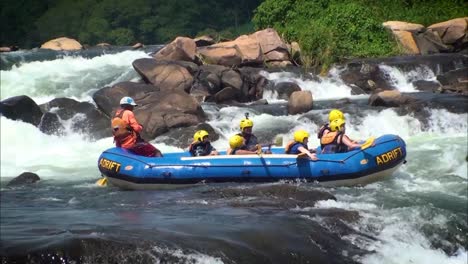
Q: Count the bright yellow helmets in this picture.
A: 6